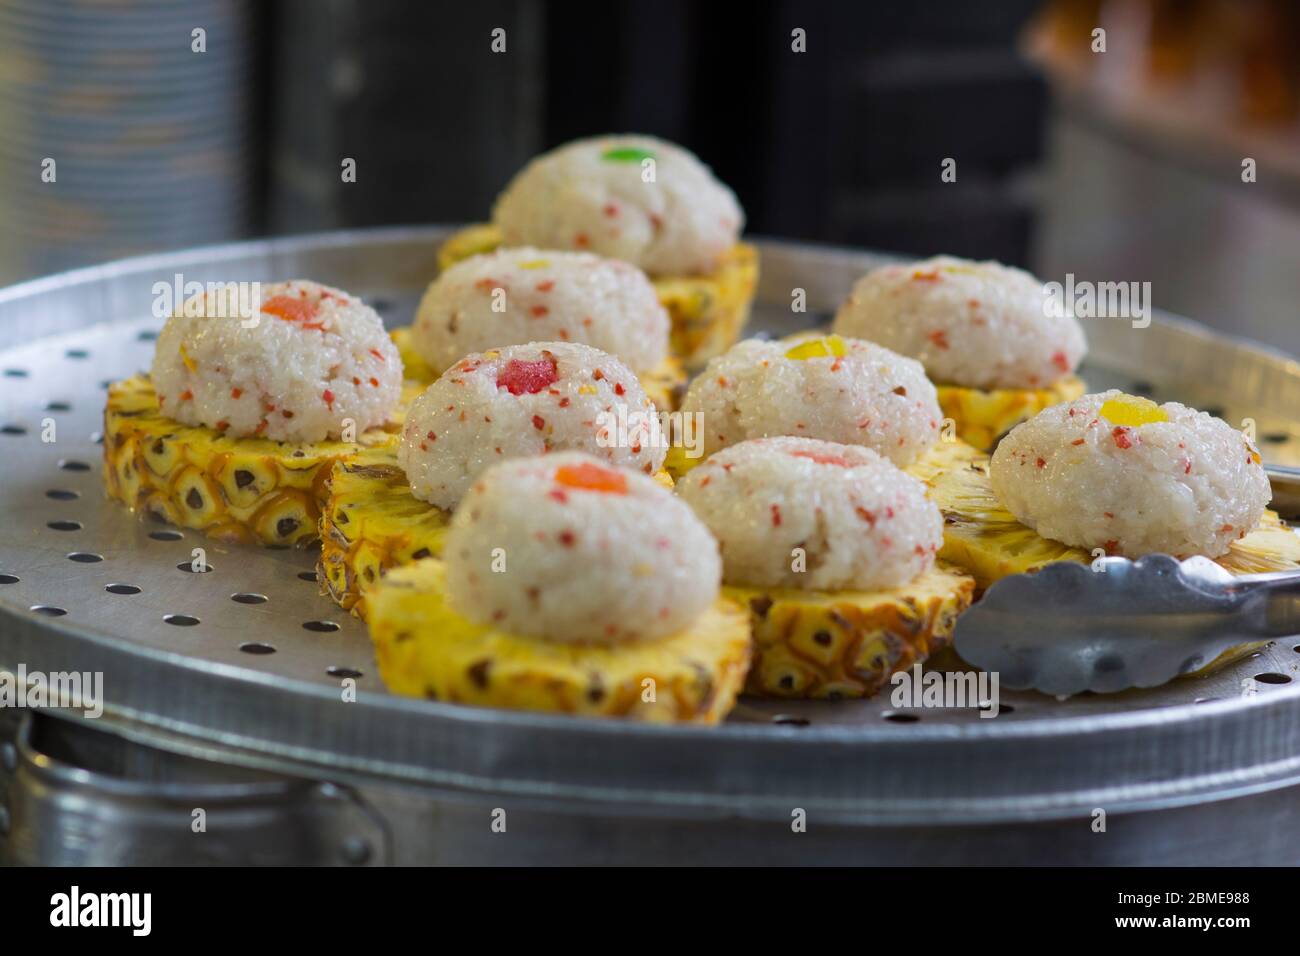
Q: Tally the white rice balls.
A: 9